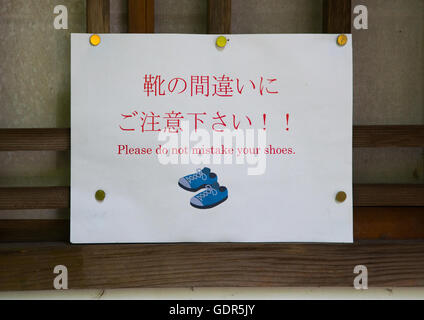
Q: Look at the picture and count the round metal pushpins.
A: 5